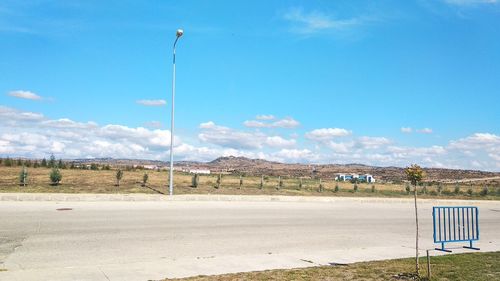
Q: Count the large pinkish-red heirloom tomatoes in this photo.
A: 0